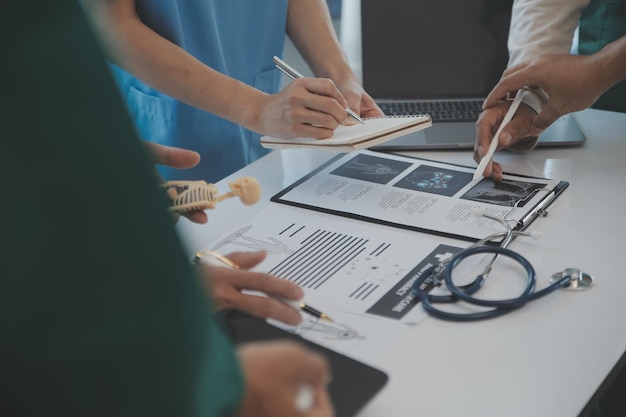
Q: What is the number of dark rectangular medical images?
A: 3